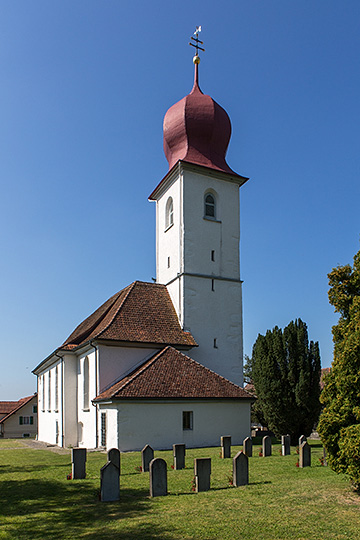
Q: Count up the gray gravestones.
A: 15